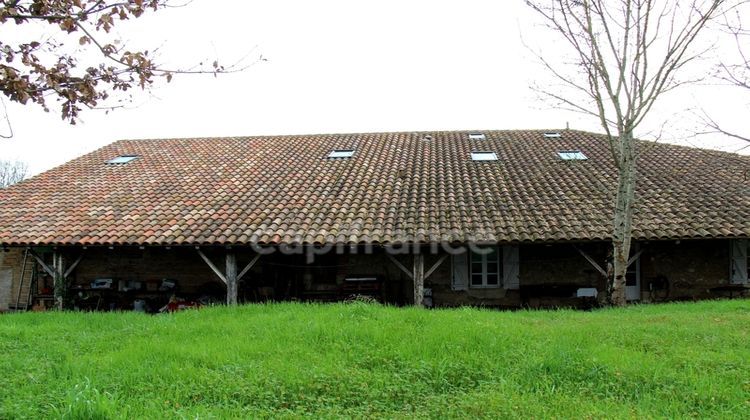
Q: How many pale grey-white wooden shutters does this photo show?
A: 3